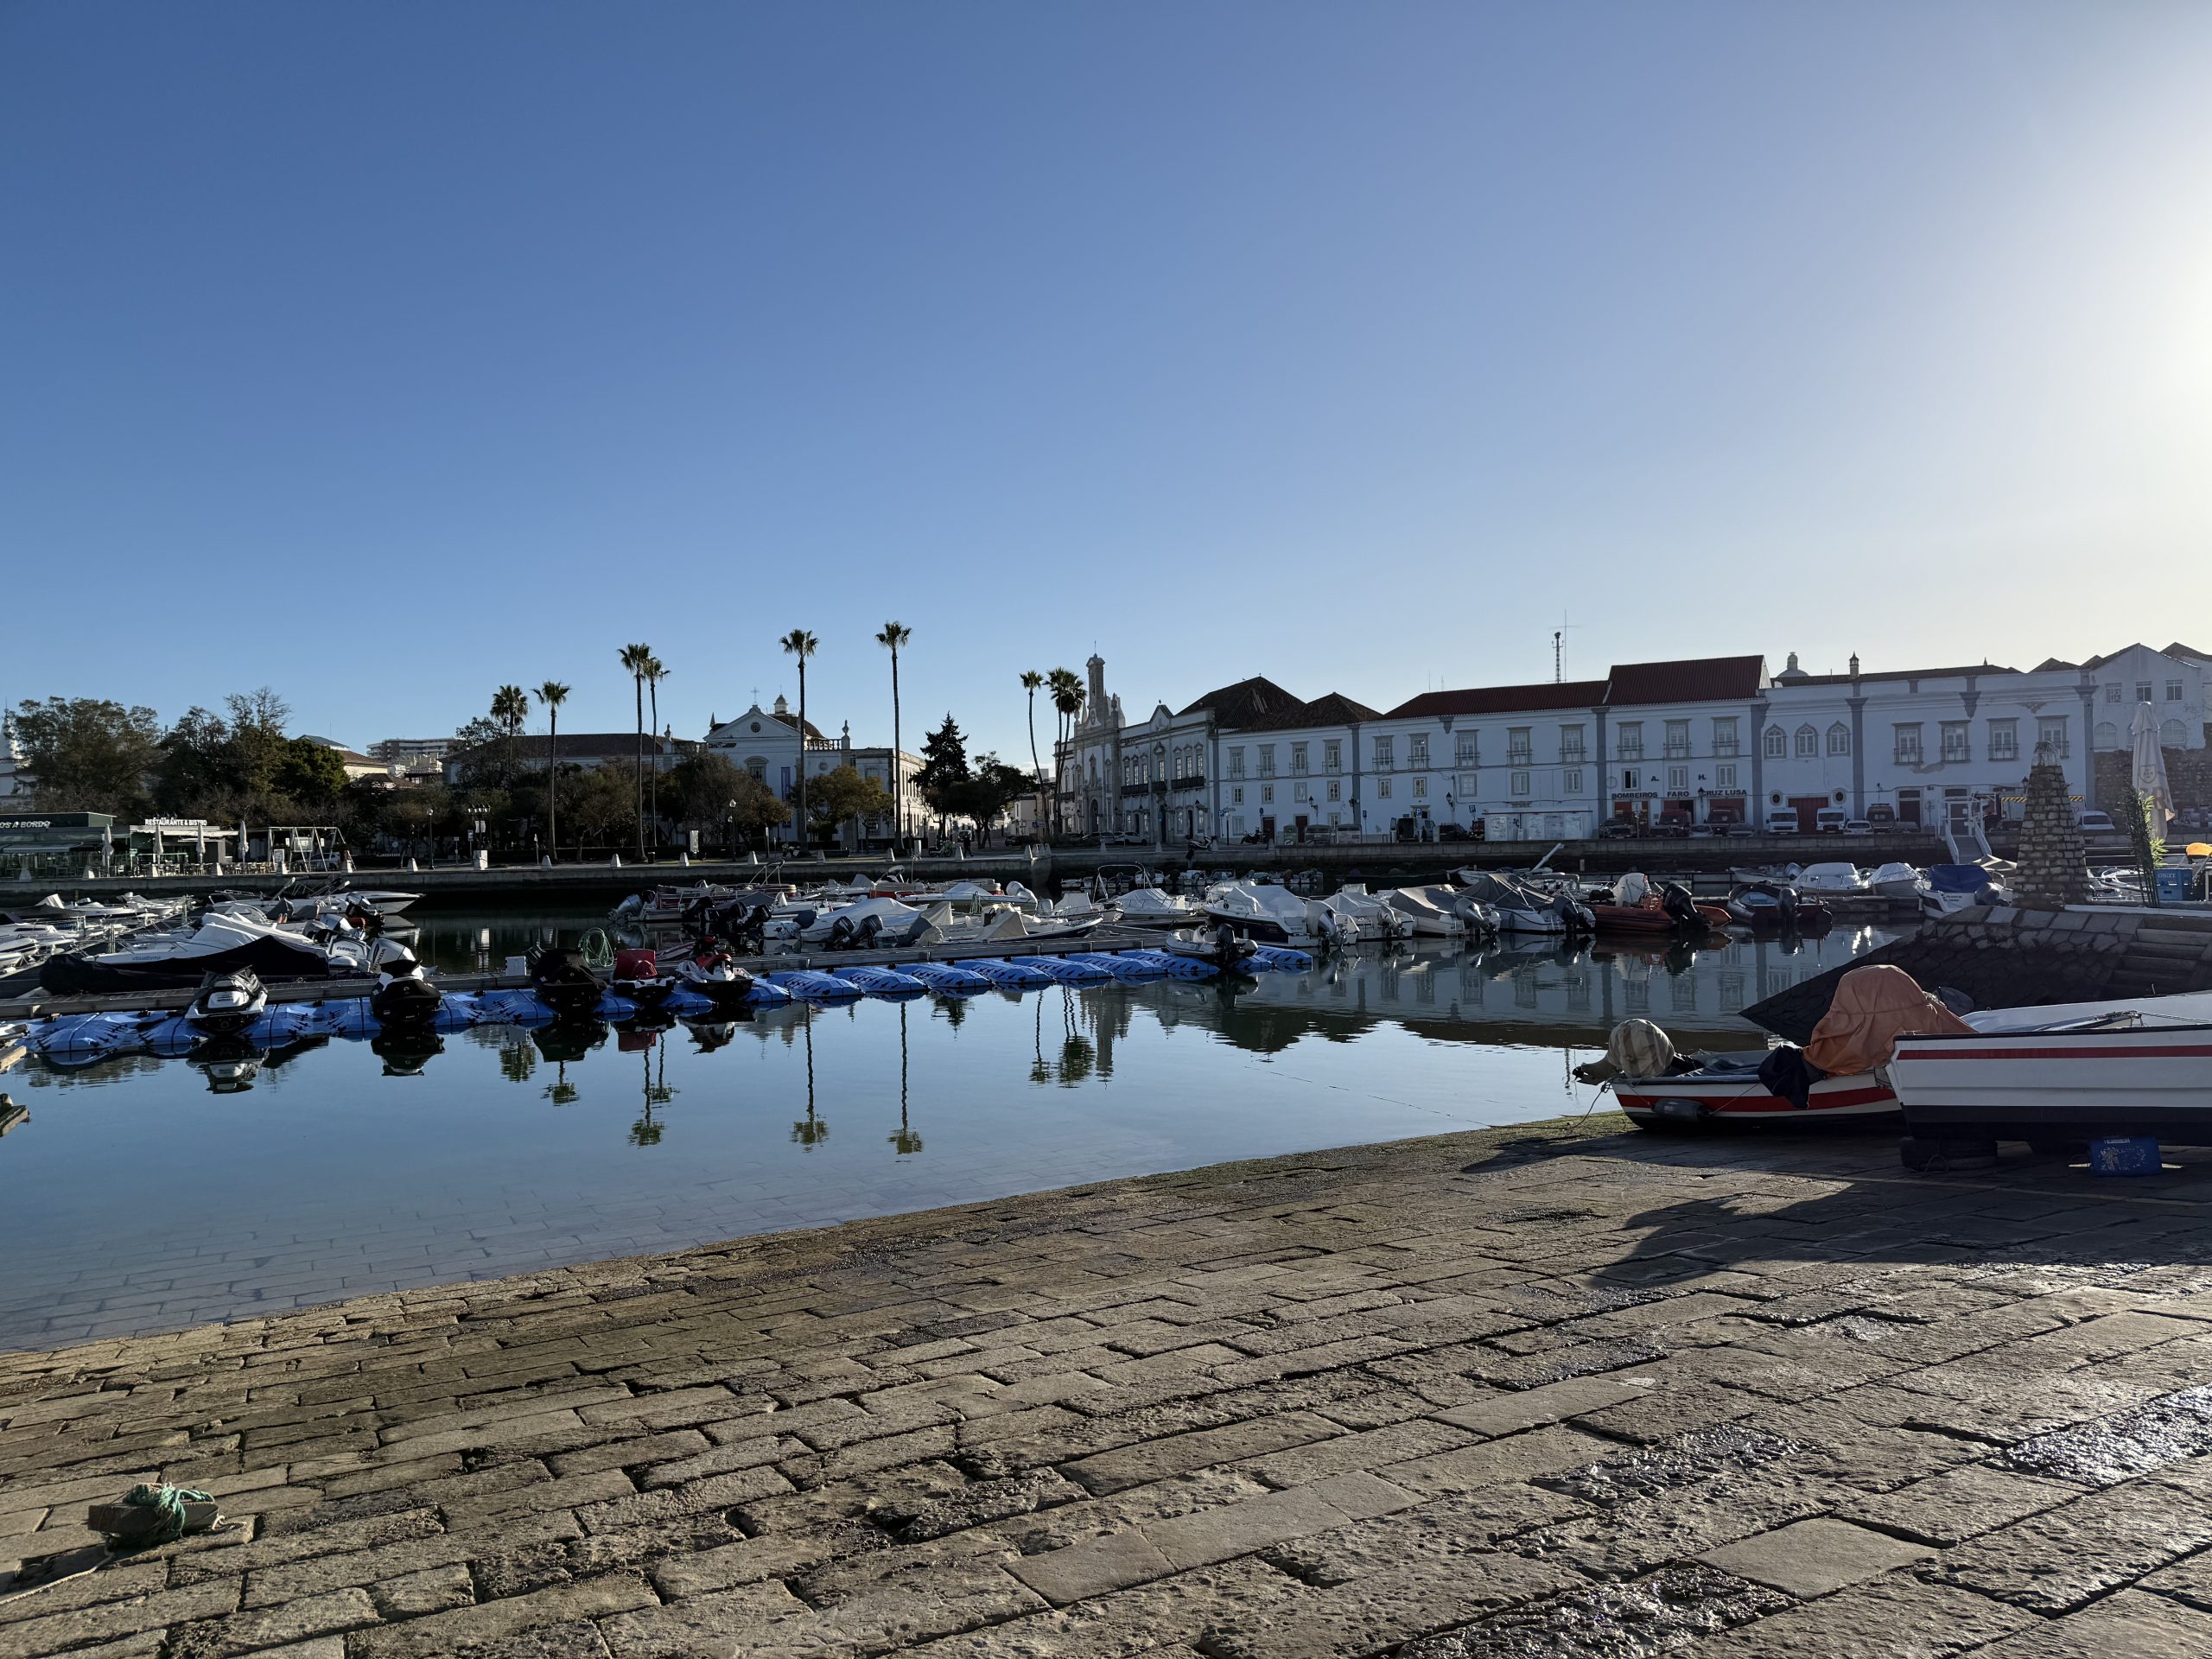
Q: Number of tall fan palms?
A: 9